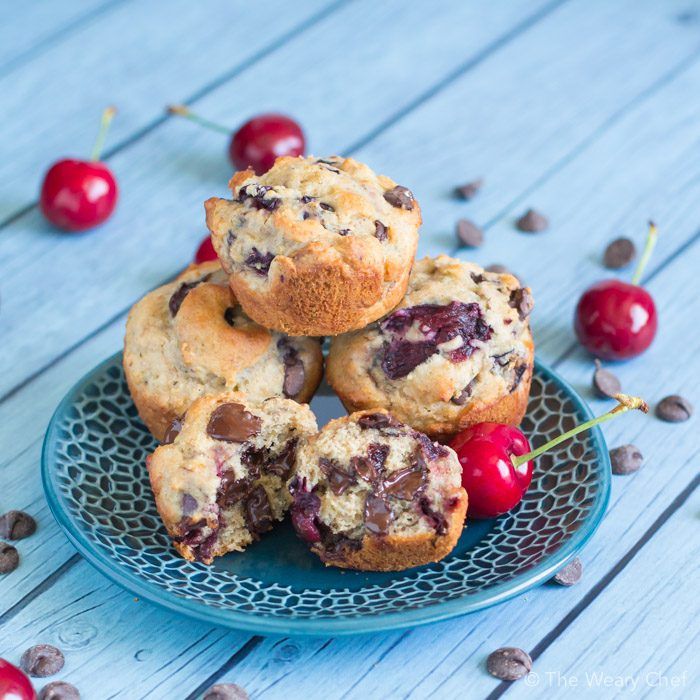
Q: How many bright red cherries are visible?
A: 6